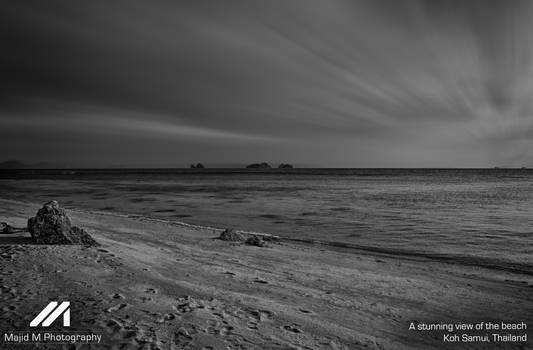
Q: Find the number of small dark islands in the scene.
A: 3